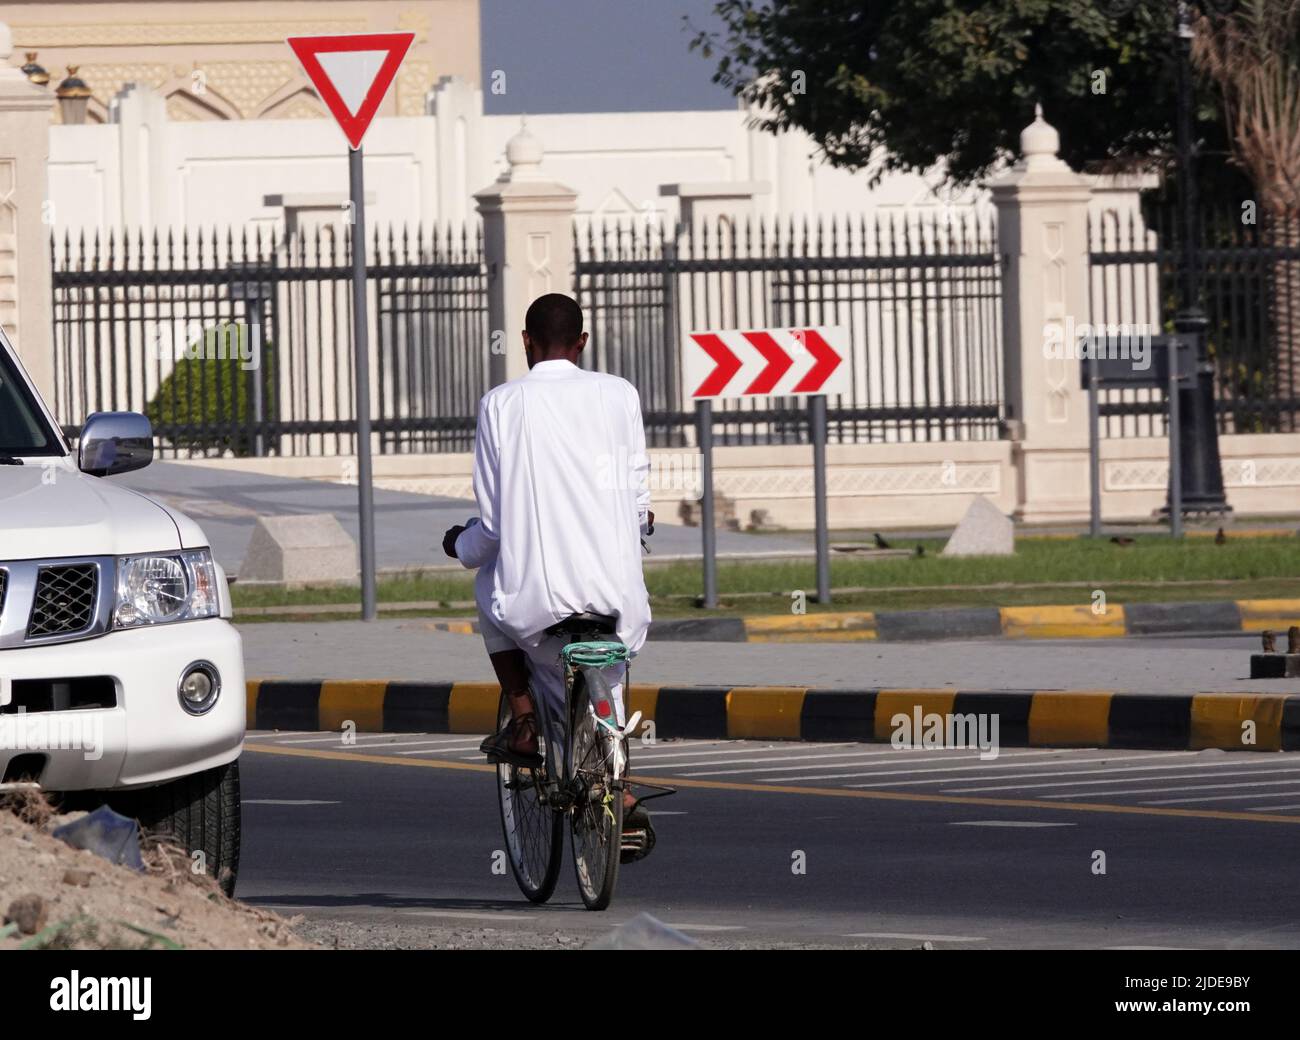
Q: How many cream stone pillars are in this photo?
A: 3